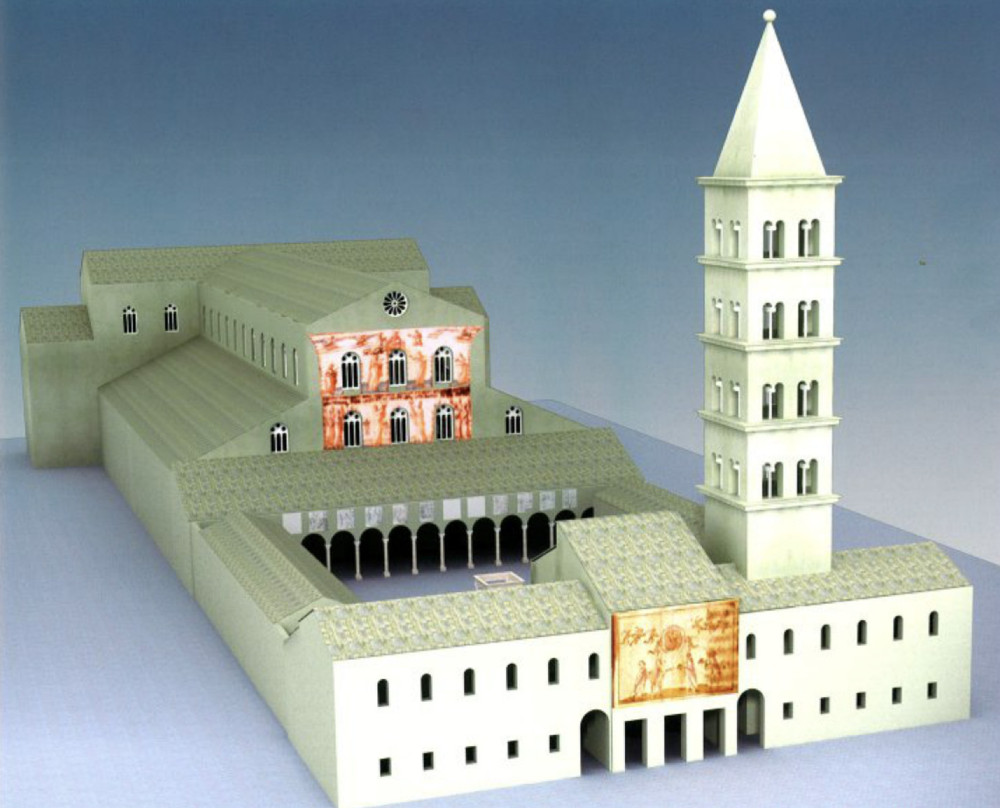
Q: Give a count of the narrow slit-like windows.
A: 11